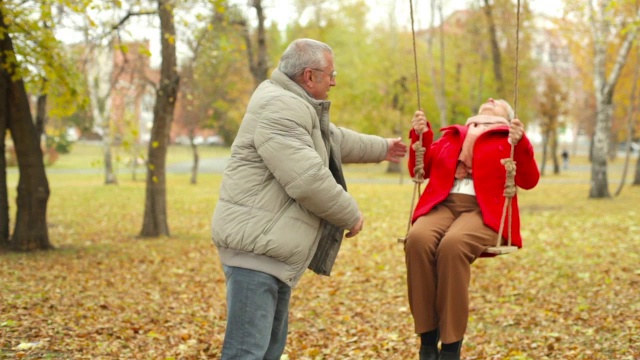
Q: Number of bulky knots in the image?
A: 2